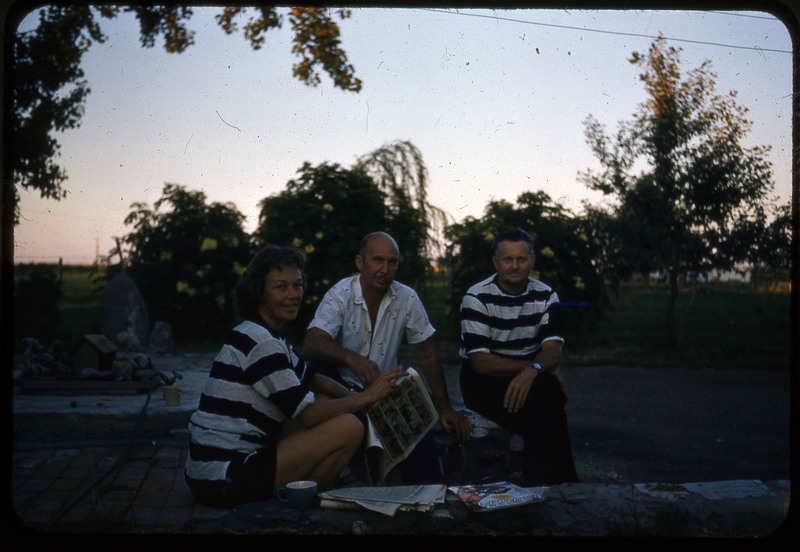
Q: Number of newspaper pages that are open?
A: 1